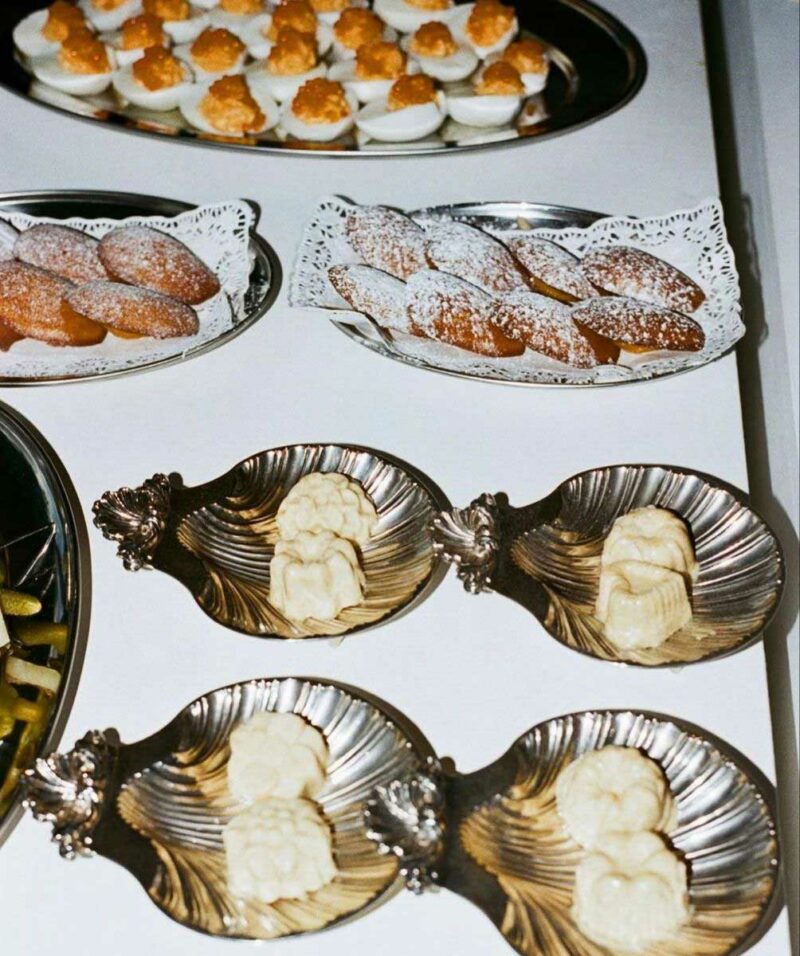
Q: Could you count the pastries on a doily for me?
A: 14